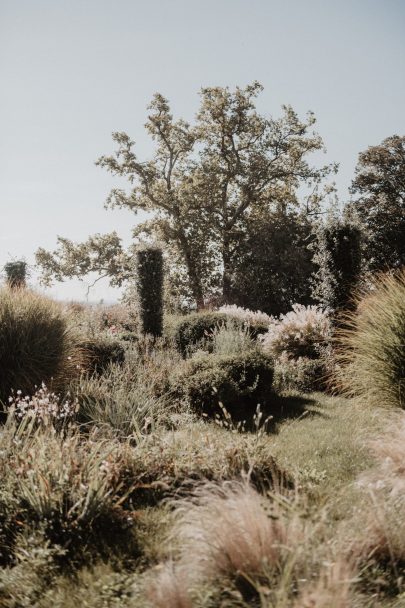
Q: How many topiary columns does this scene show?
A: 3